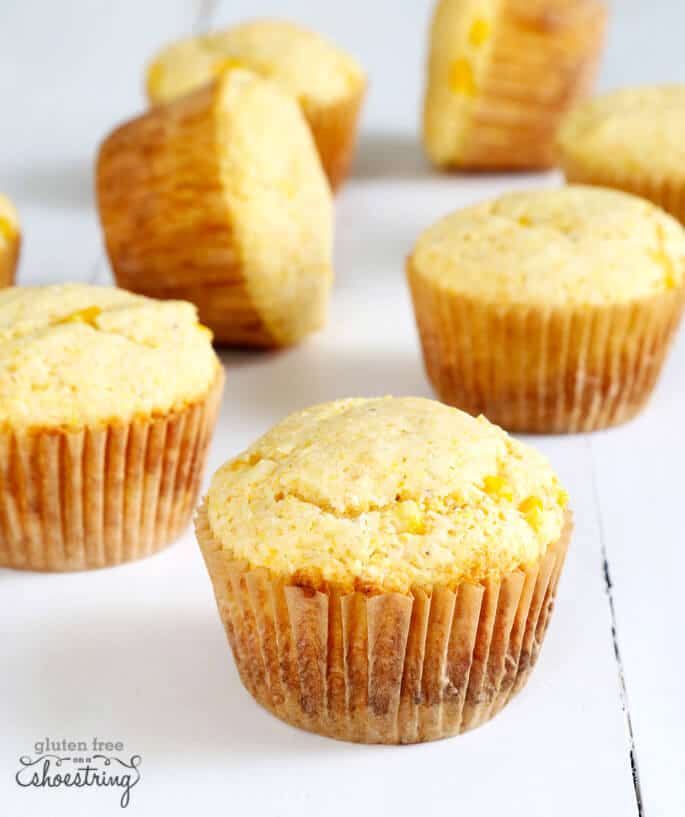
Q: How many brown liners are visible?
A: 8